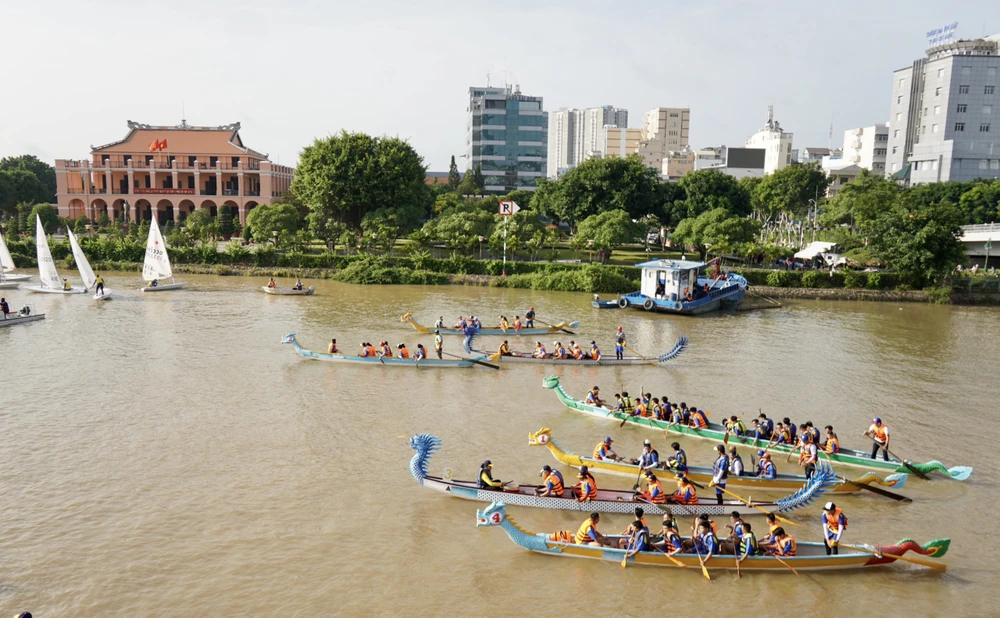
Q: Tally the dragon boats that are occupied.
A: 7